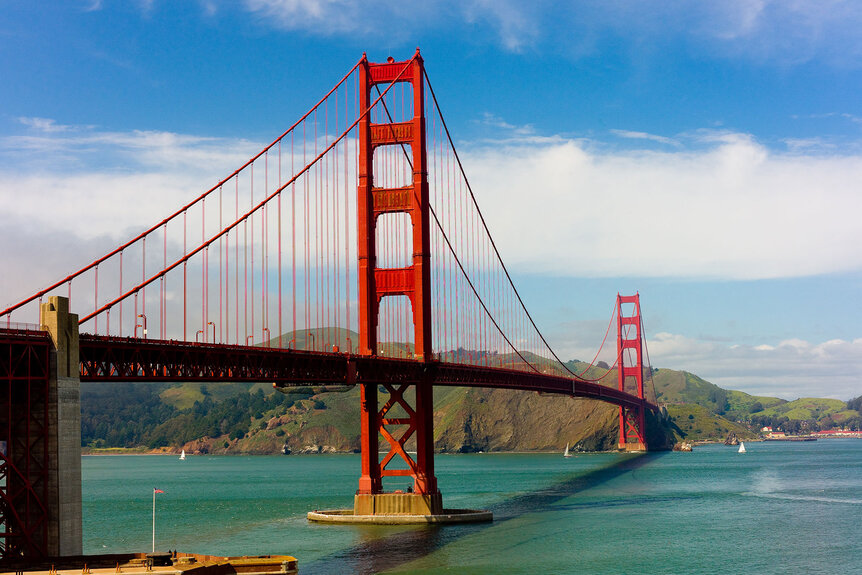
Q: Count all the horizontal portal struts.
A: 8